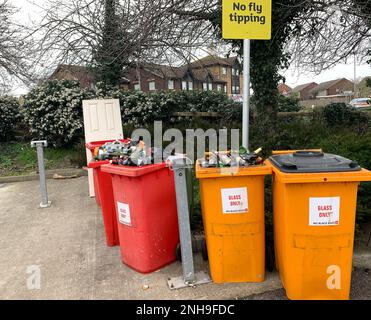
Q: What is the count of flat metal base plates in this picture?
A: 2